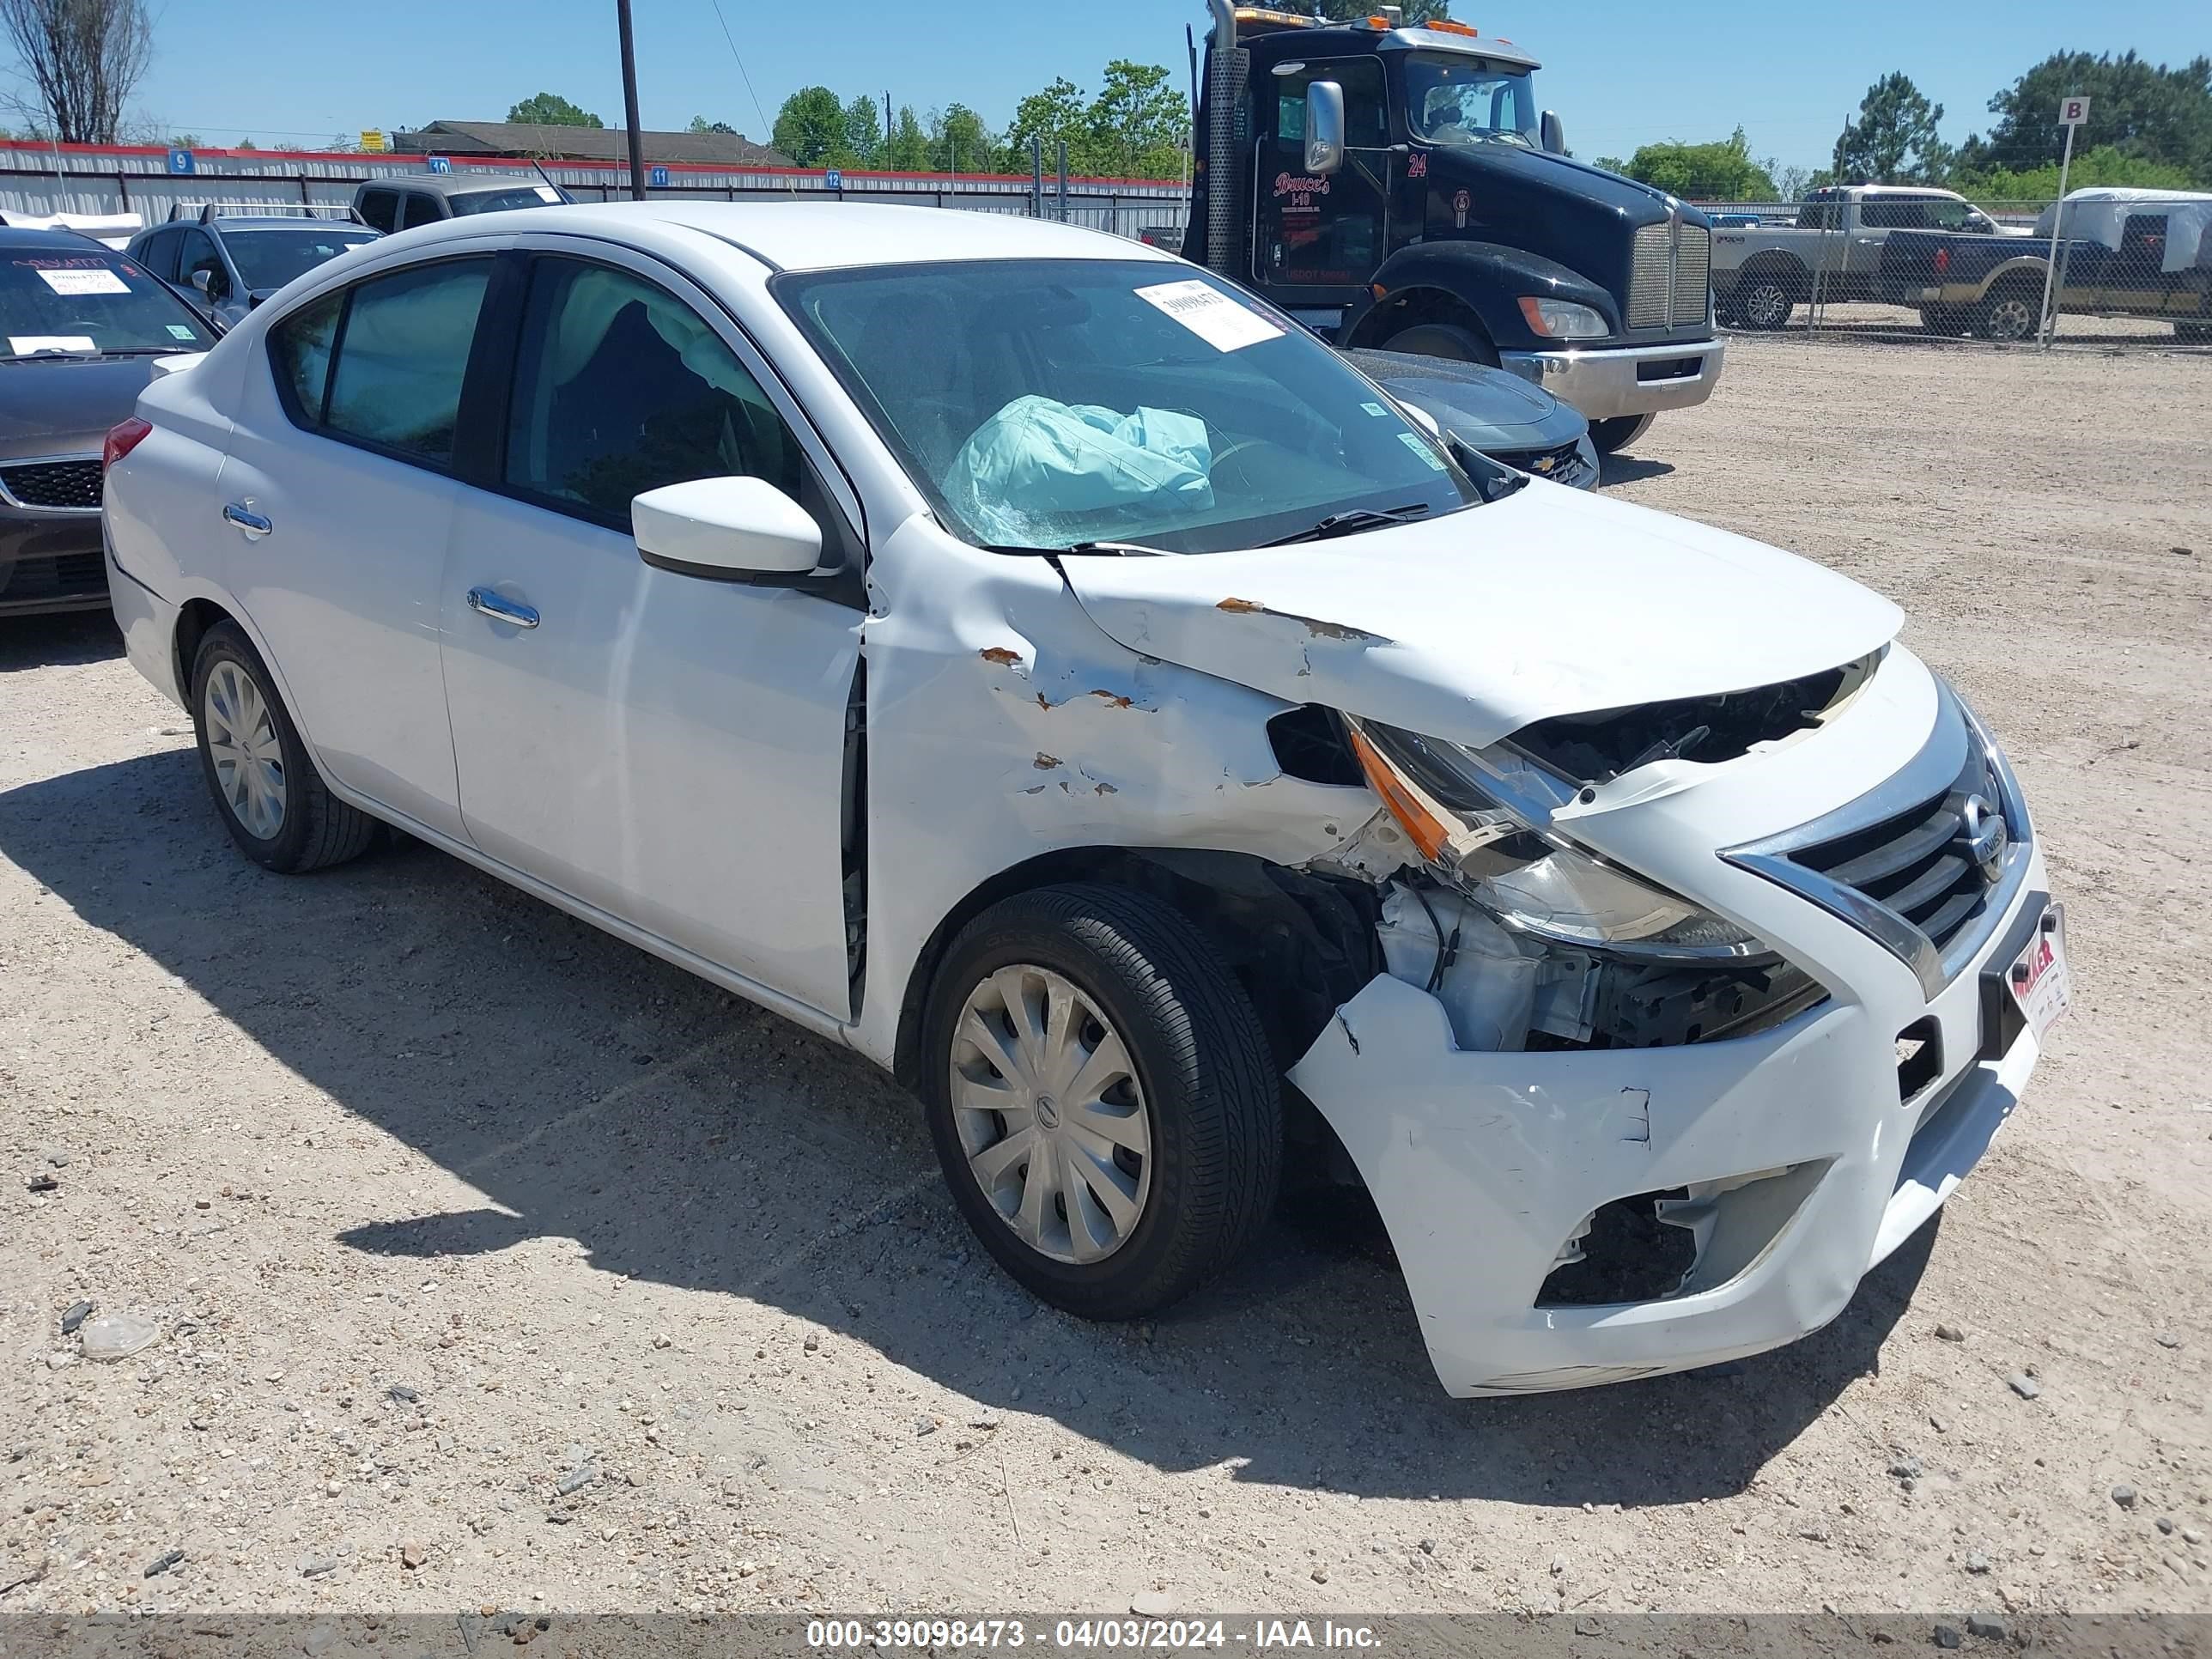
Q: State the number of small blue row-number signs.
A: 4